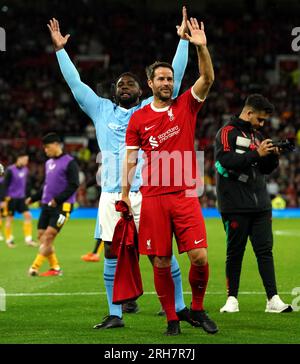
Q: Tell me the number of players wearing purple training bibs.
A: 2